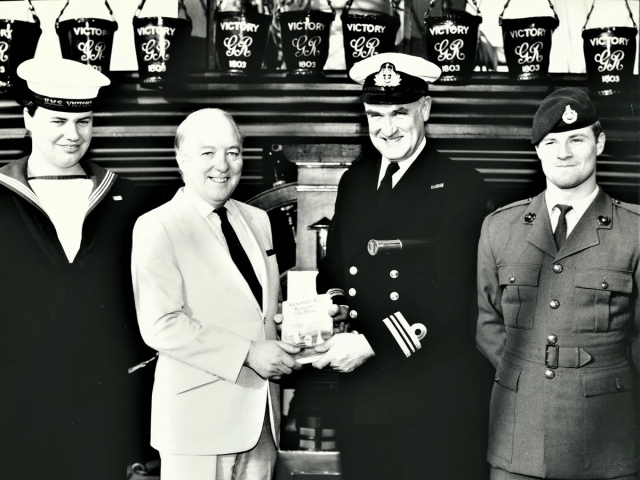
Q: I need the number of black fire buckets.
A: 9